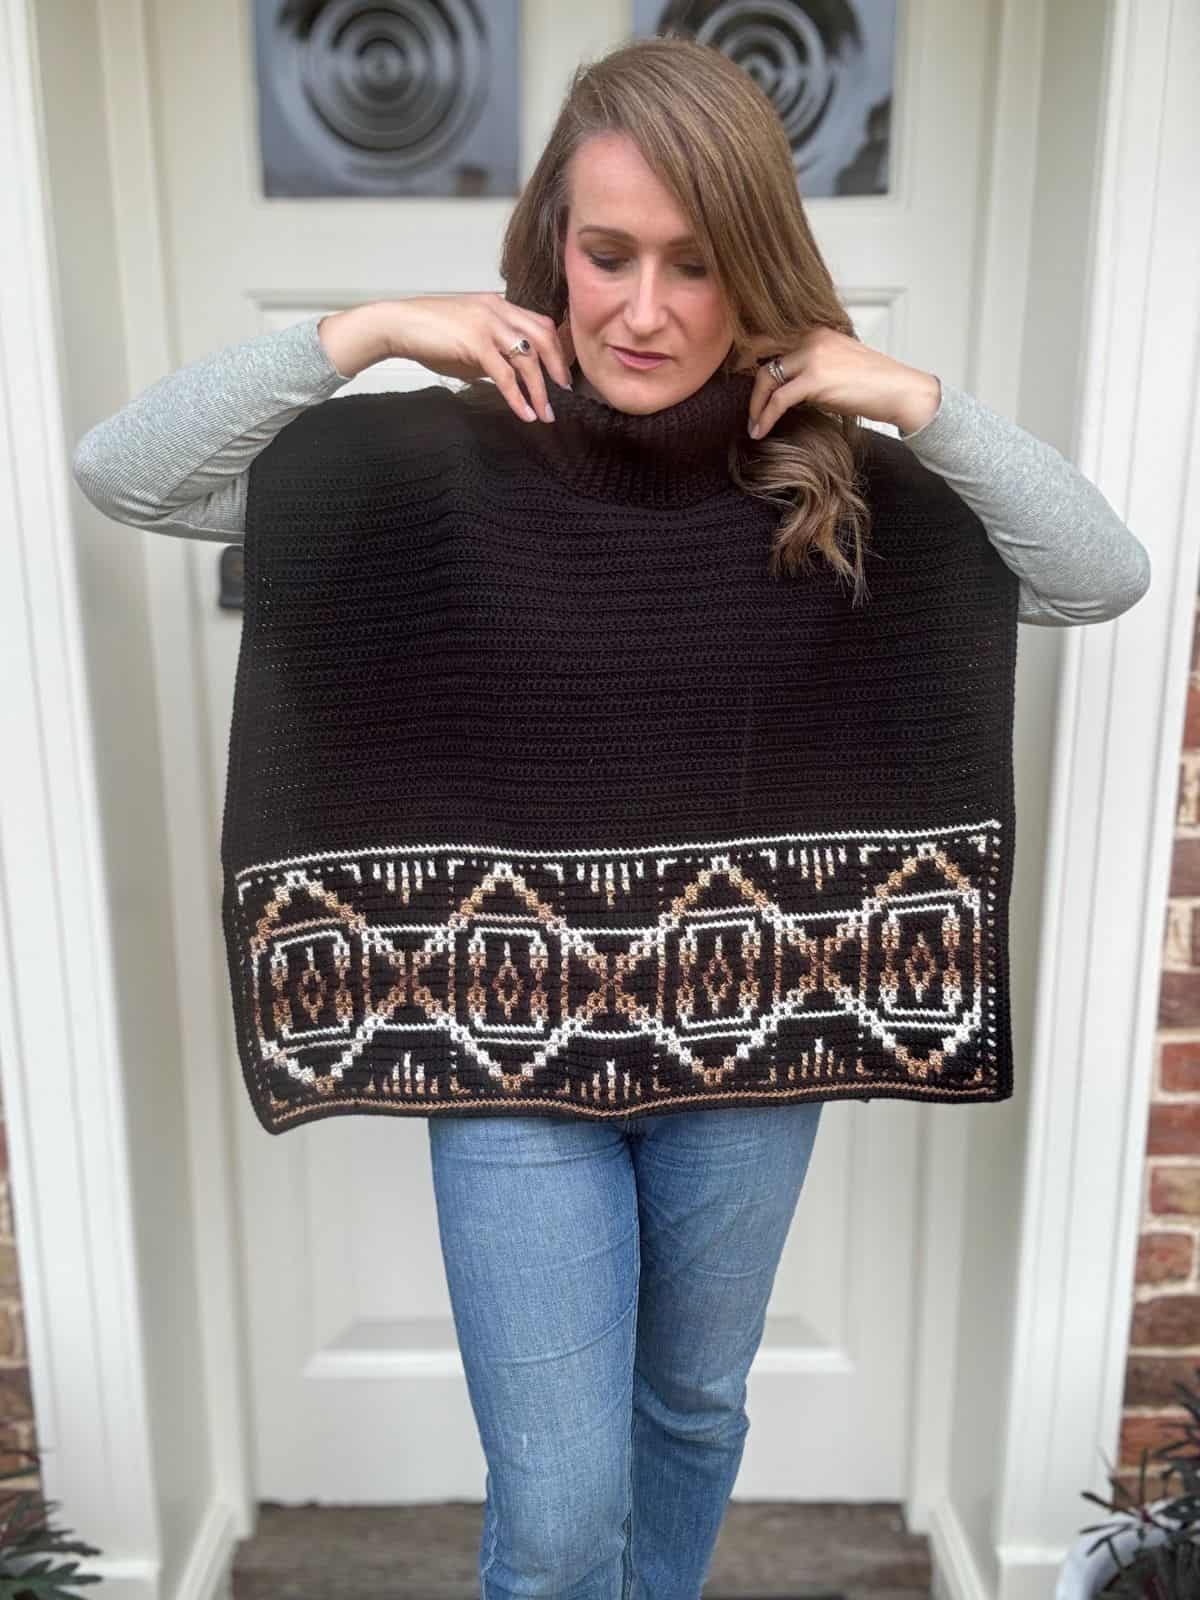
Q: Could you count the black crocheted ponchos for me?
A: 1